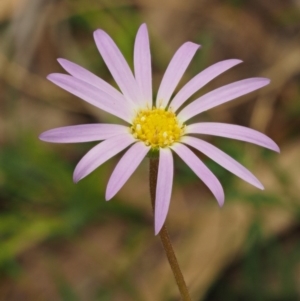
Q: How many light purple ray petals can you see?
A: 14